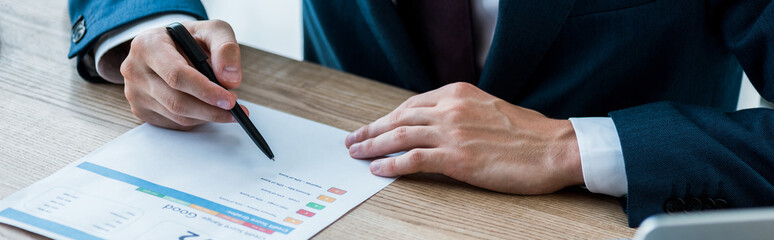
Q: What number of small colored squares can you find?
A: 5